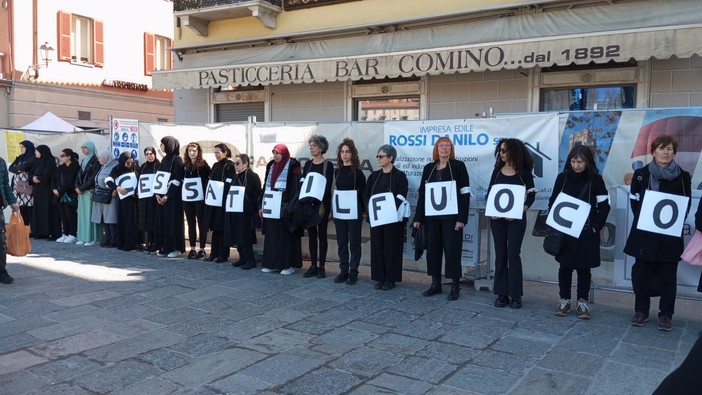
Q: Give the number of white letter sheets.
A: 14